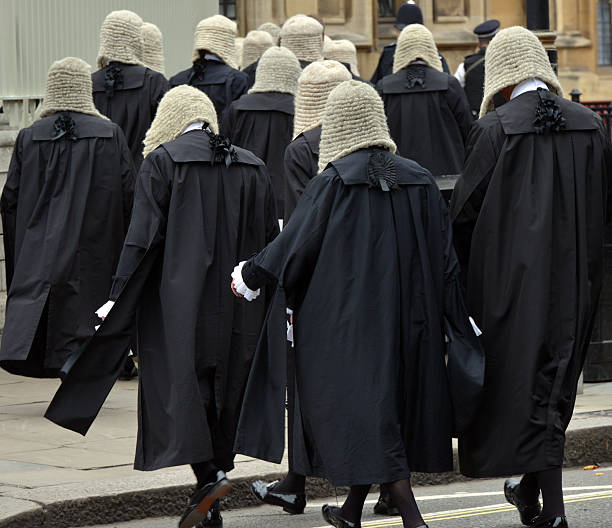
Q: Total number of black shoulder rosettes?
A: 7